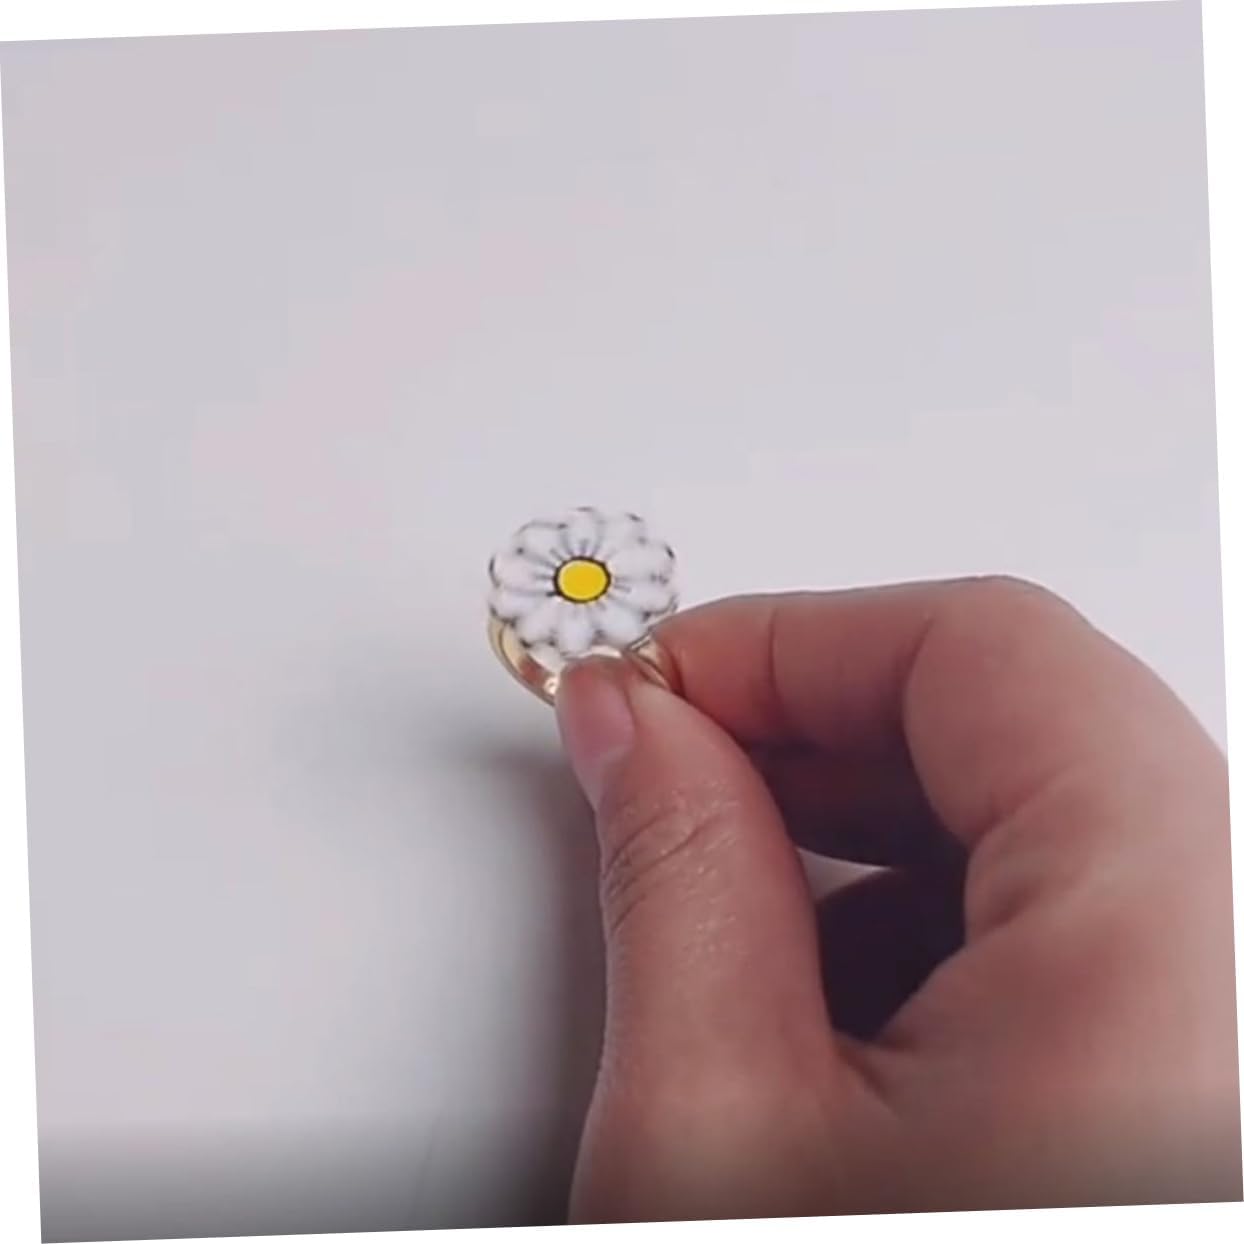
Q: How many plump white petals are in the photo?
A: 10